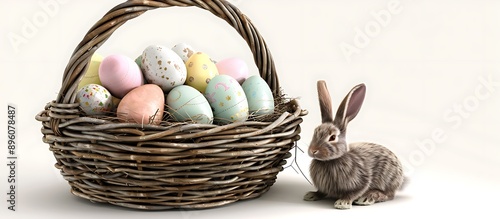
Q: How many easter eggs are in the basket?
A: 12